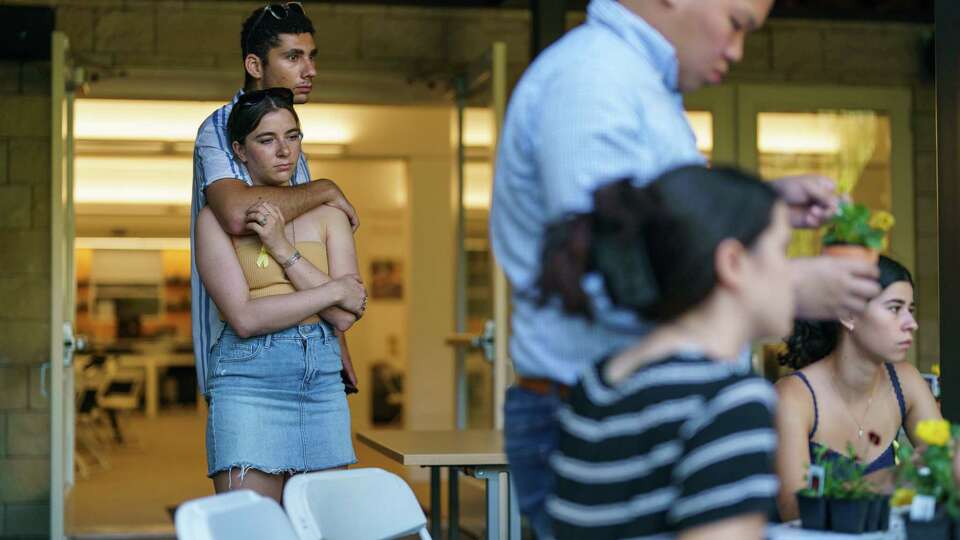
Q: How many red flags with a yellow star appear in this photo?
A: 0